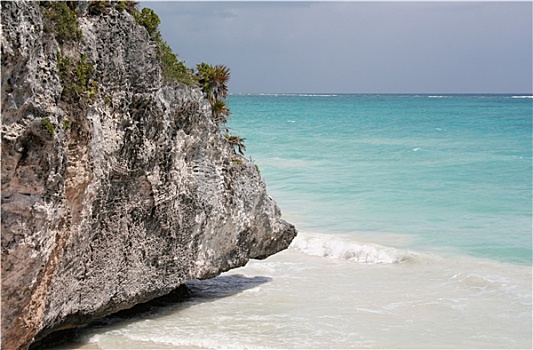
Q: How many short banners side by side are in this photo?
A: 0